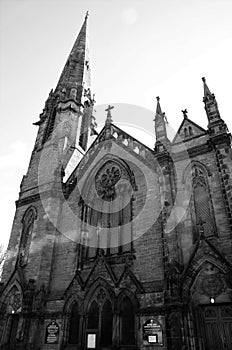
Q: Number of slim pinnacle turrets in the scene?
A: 2